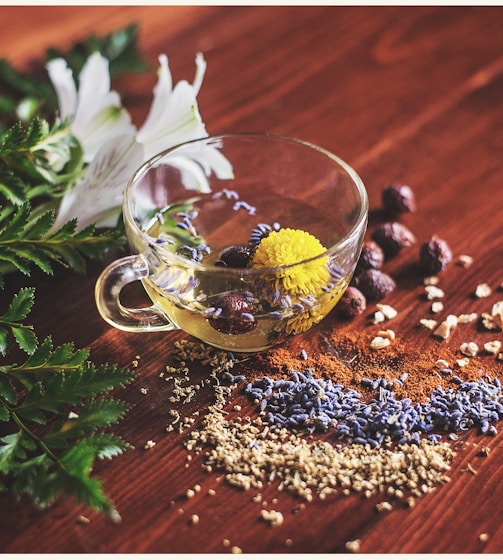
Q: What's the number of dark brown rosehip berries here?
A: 8